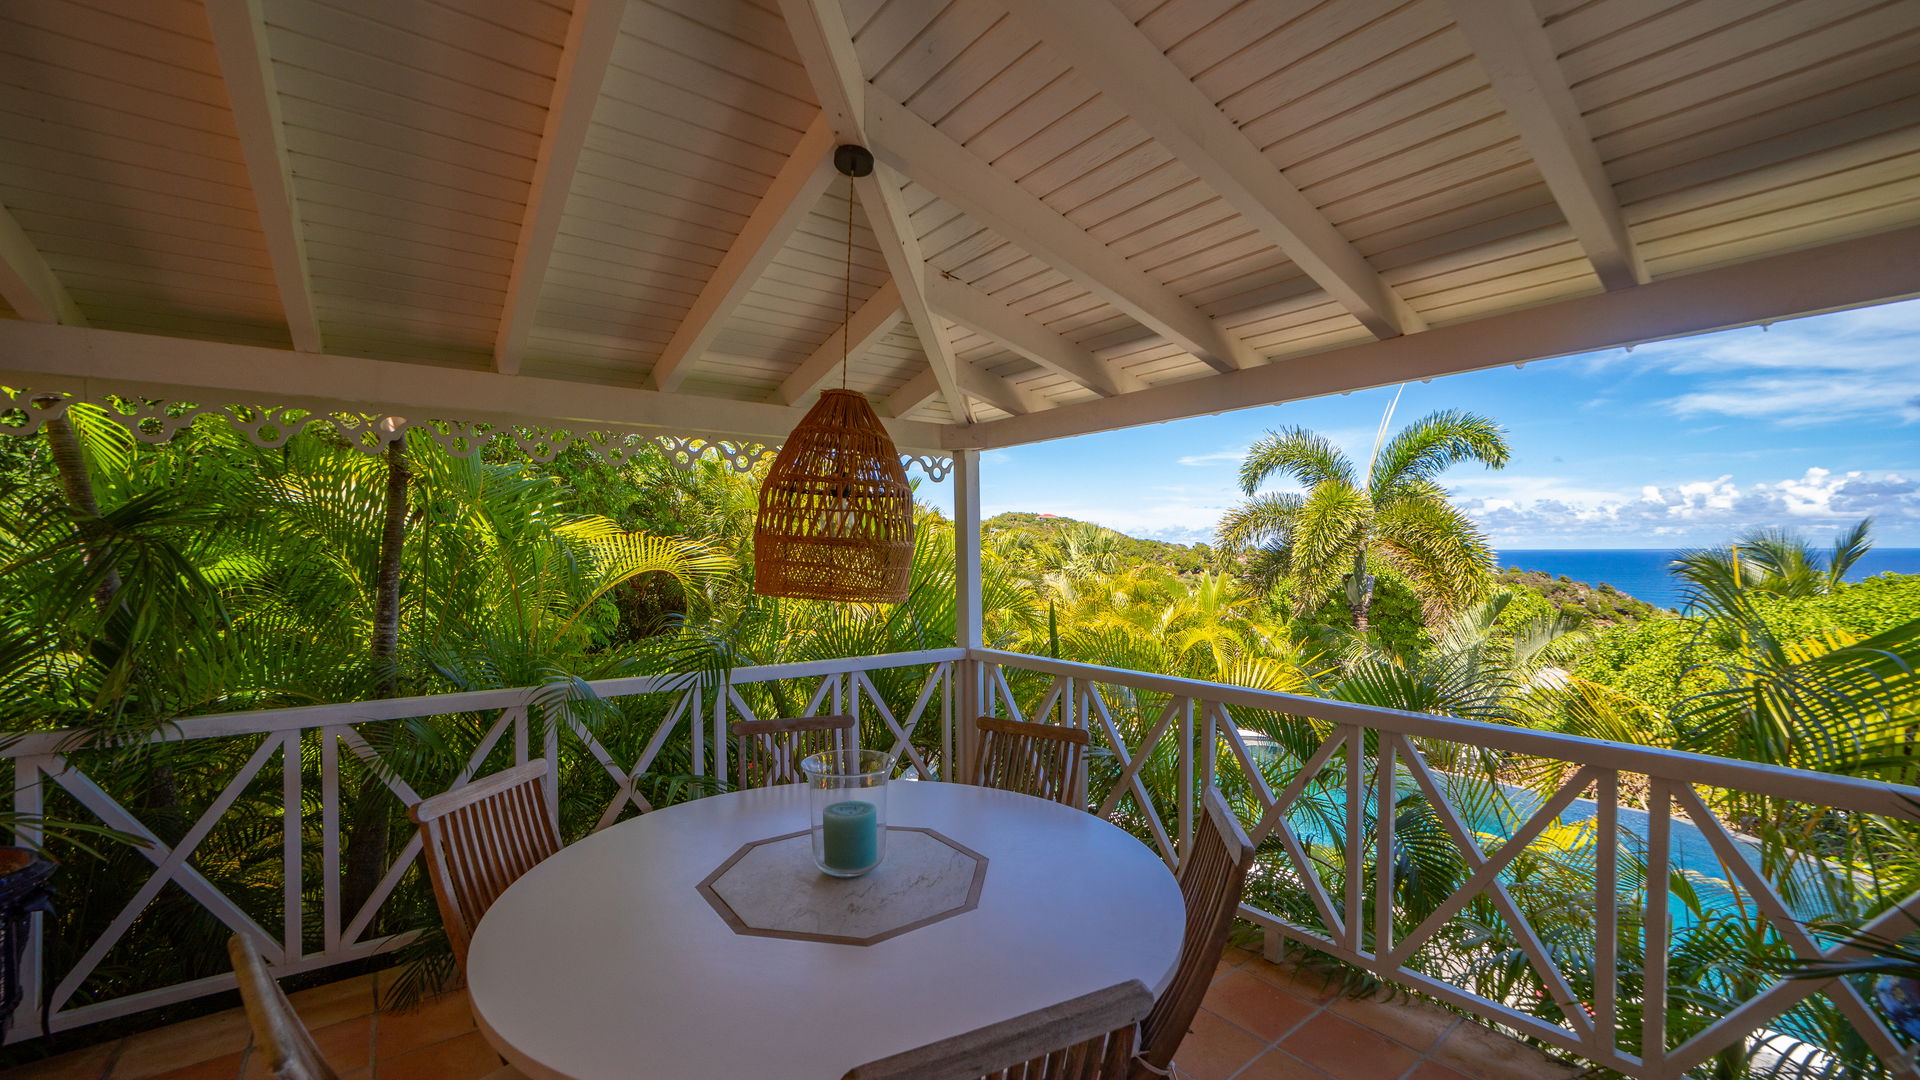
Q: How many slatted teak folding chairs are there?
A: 6